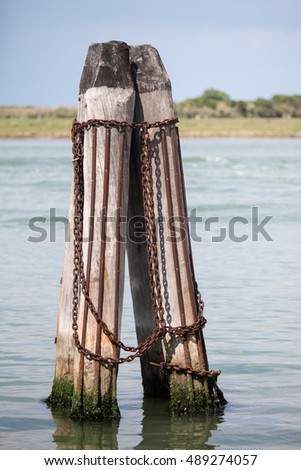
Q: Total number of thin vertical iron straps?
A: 6